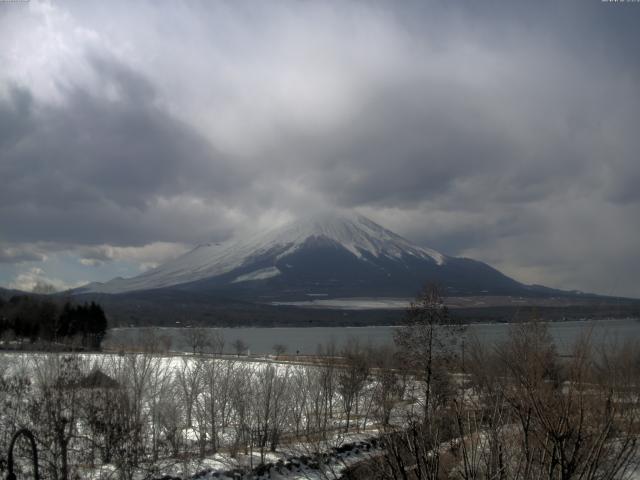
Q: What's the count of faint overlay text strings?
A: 2